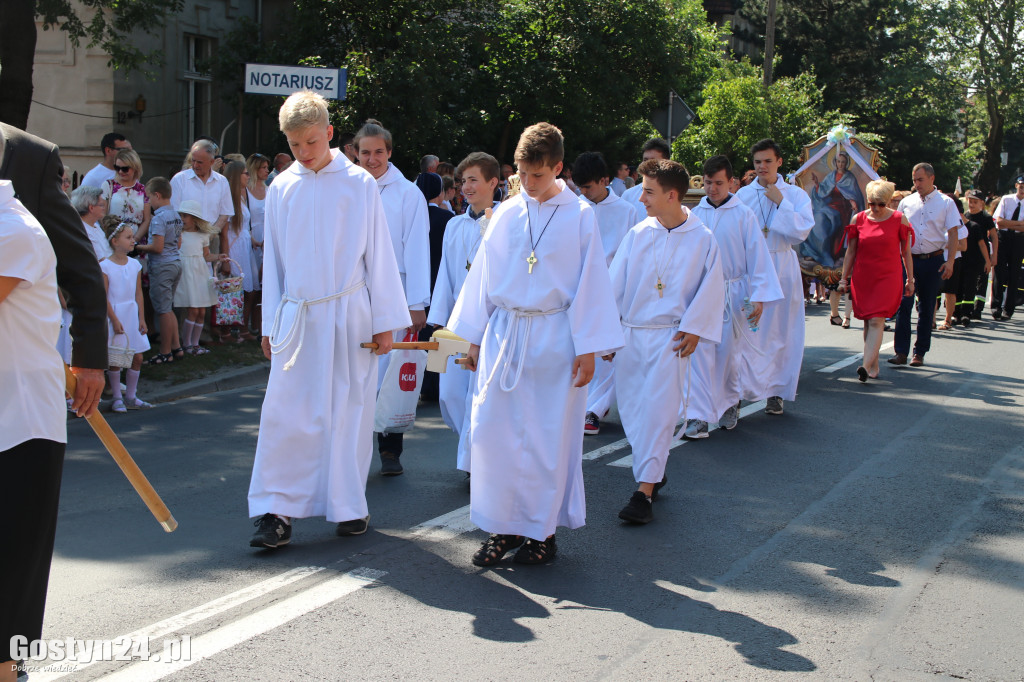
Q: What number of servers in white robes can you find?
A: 9